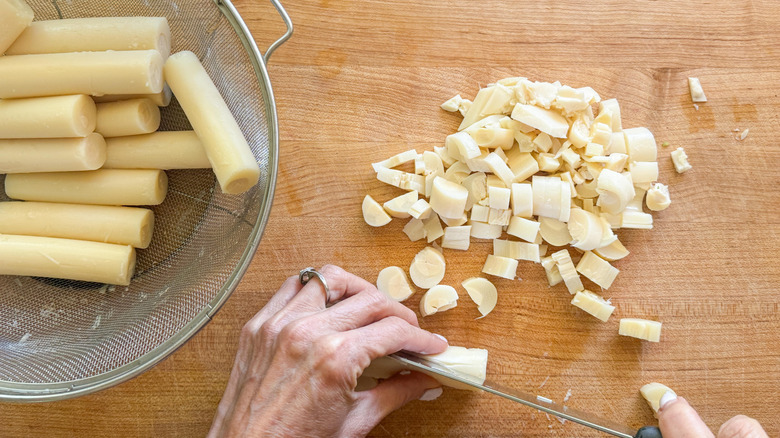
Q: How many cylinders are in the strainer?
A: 12